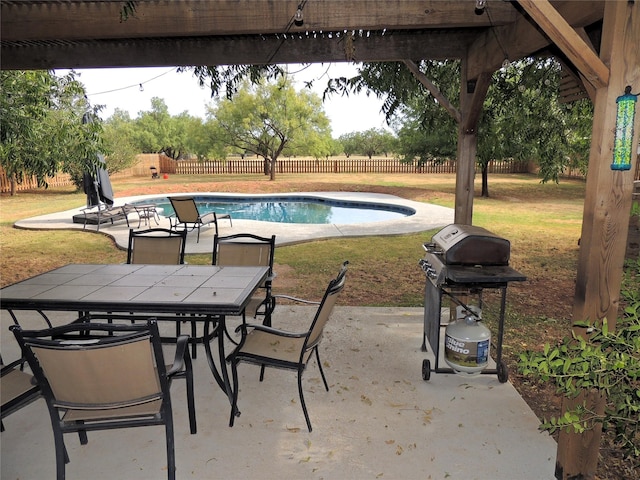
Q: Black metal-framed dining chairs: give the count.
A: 5